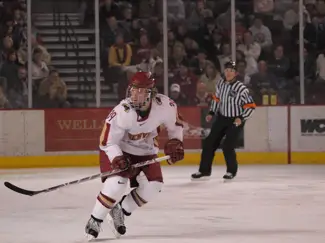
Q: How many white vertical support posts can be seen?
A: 5